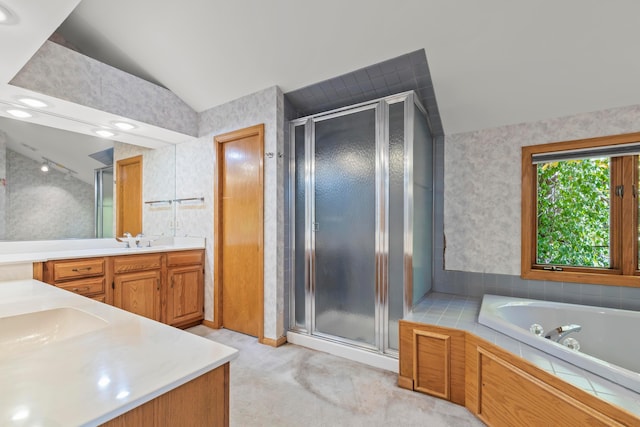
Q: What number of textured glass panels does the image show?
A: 4